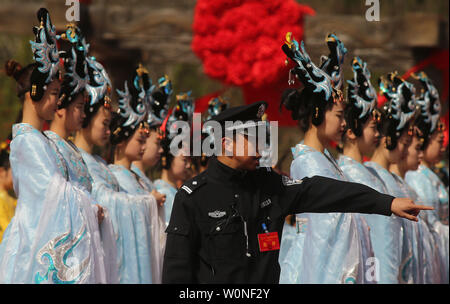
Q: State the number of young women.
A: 11